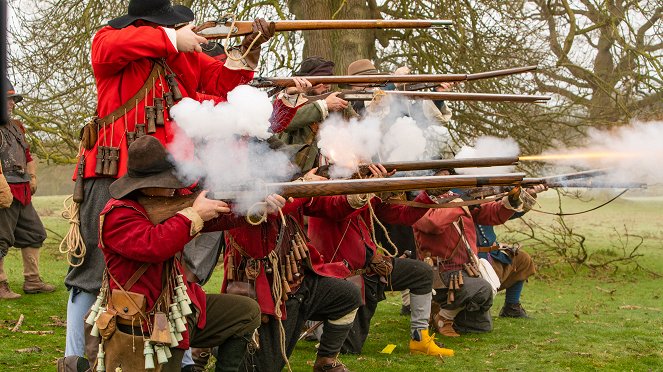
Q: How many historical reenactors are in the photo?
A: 11